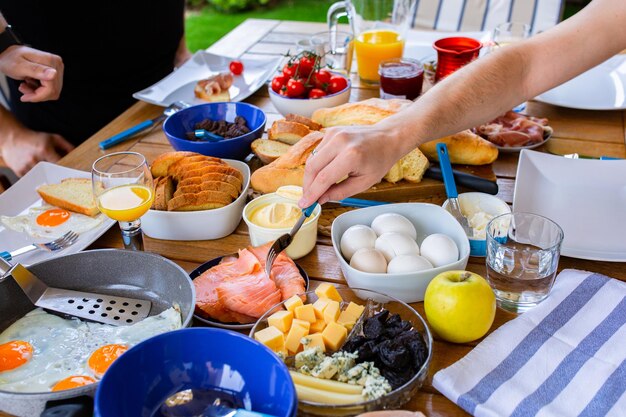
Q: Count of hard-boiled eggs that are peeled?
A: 0